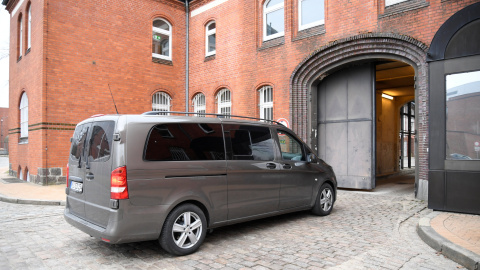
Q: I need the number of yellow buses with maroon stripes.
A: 0